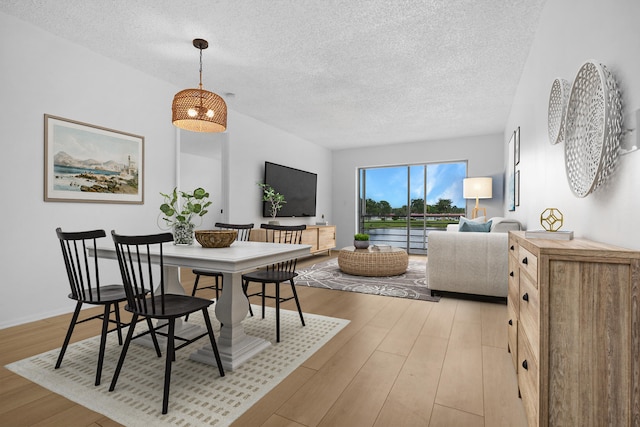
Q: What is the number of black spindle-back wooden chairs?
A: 4